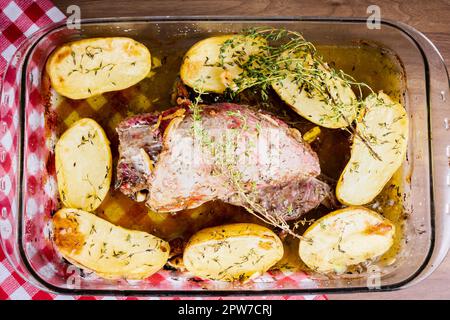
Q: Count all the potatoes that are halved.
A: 8